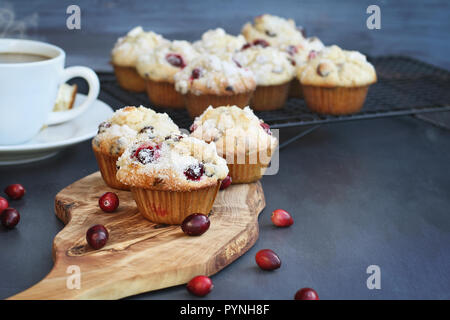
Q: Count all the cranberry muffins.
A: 11